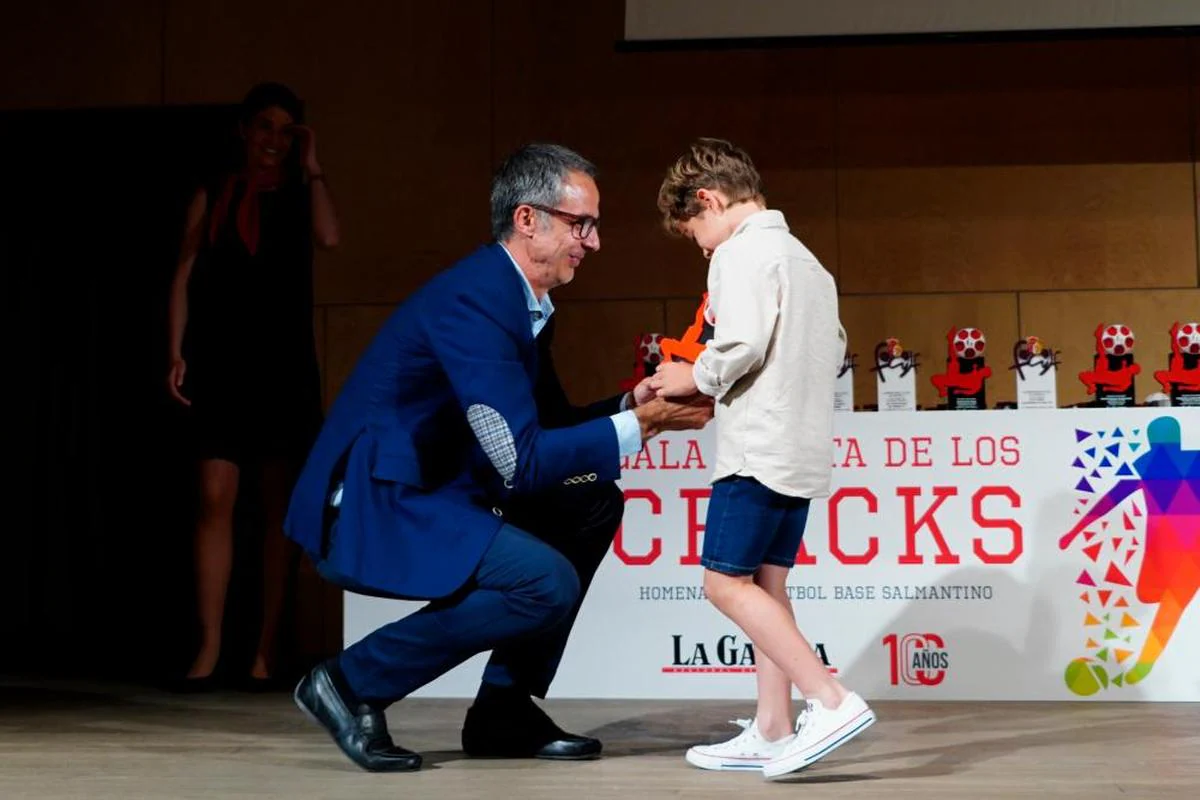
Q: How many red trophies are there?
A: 5